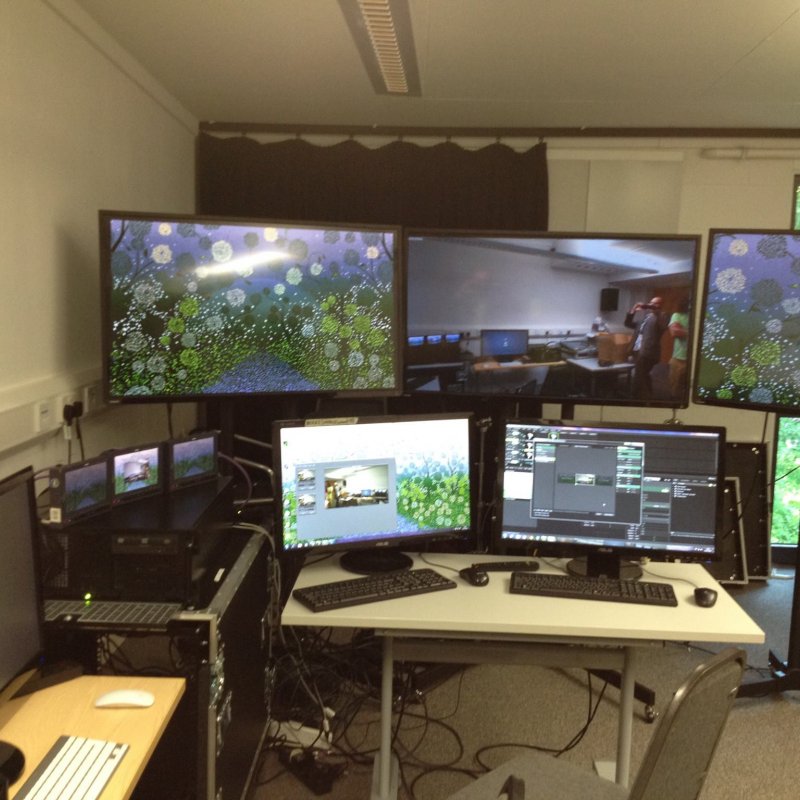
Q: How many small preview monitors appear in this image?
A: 3